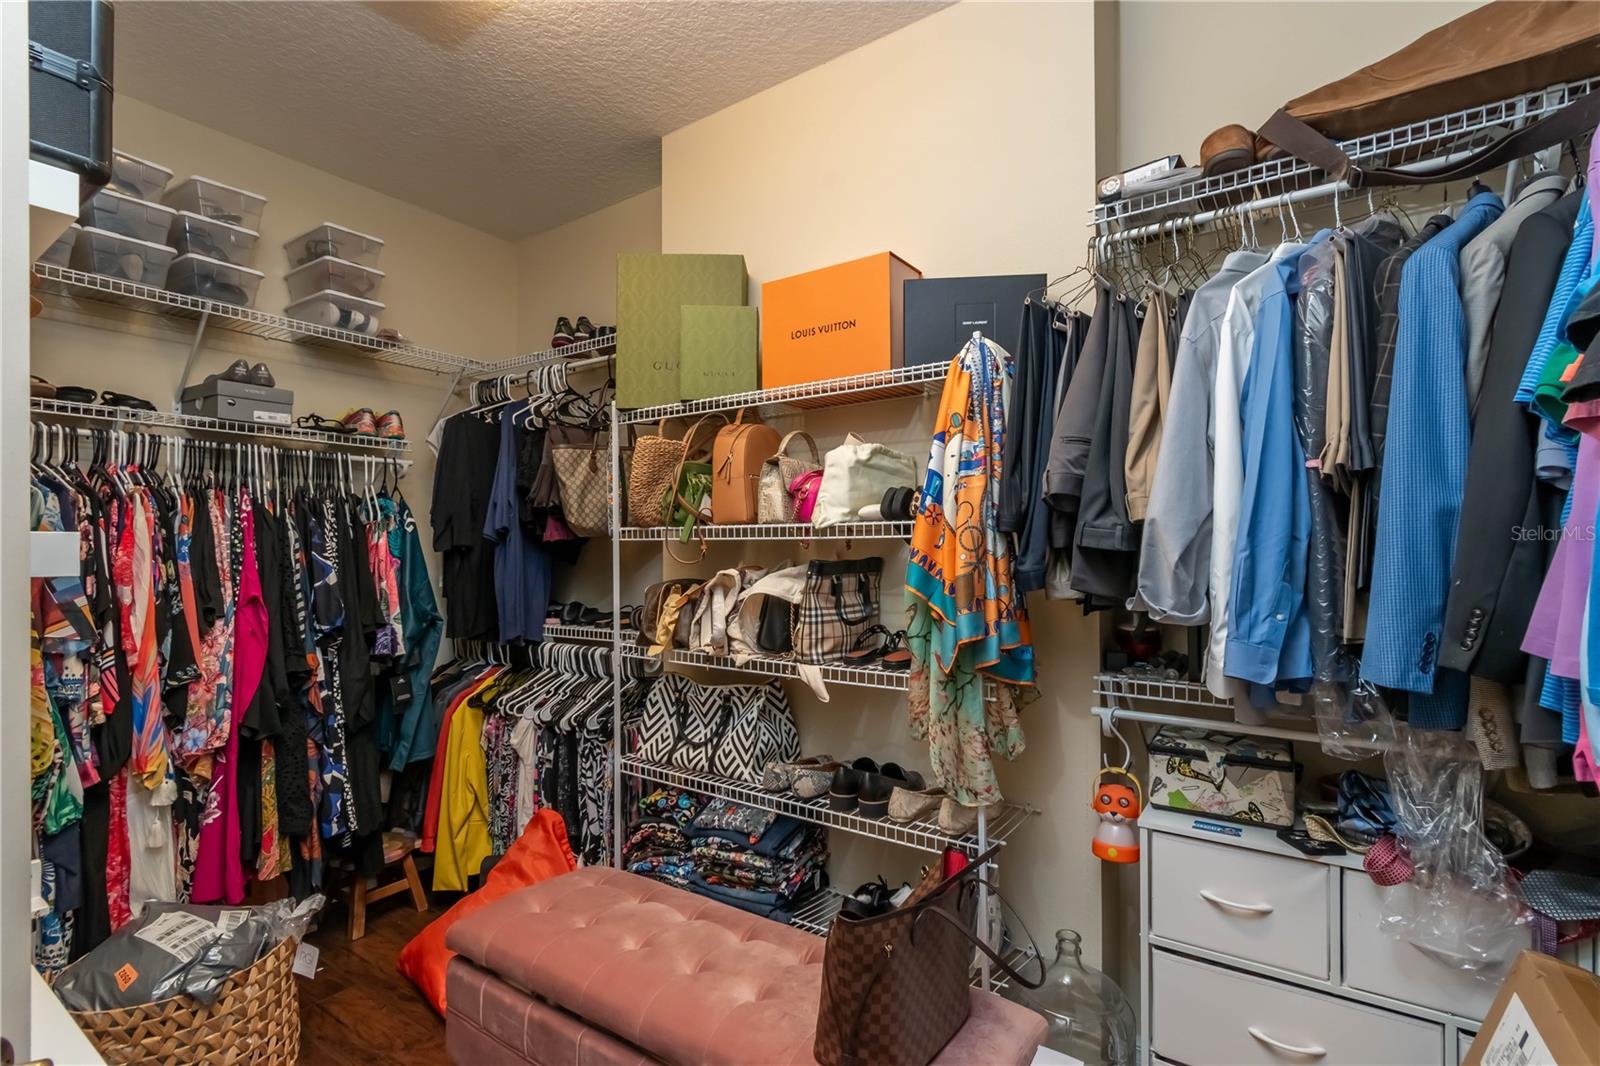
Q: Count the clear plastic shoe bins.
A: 10